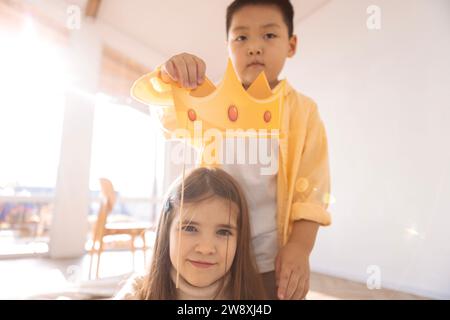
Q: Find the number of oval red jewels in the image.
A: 3